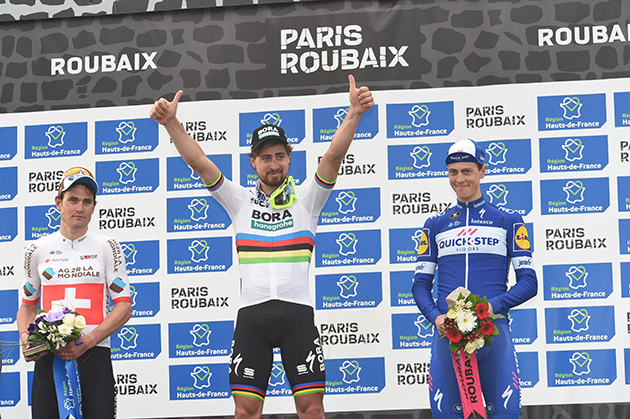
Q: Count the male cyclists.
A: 3